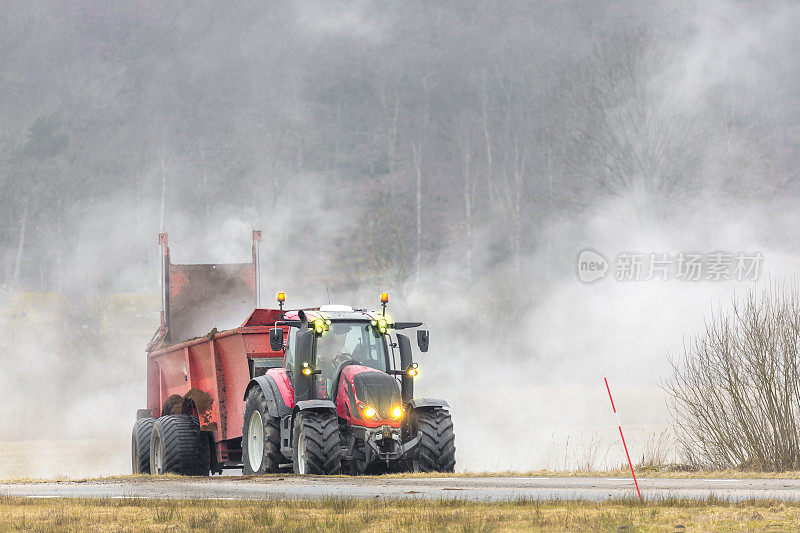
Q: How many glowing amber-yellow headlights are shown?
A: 2